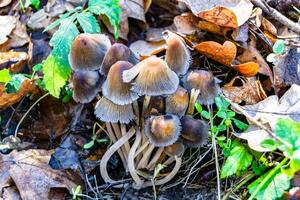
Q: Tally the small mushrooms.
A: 12